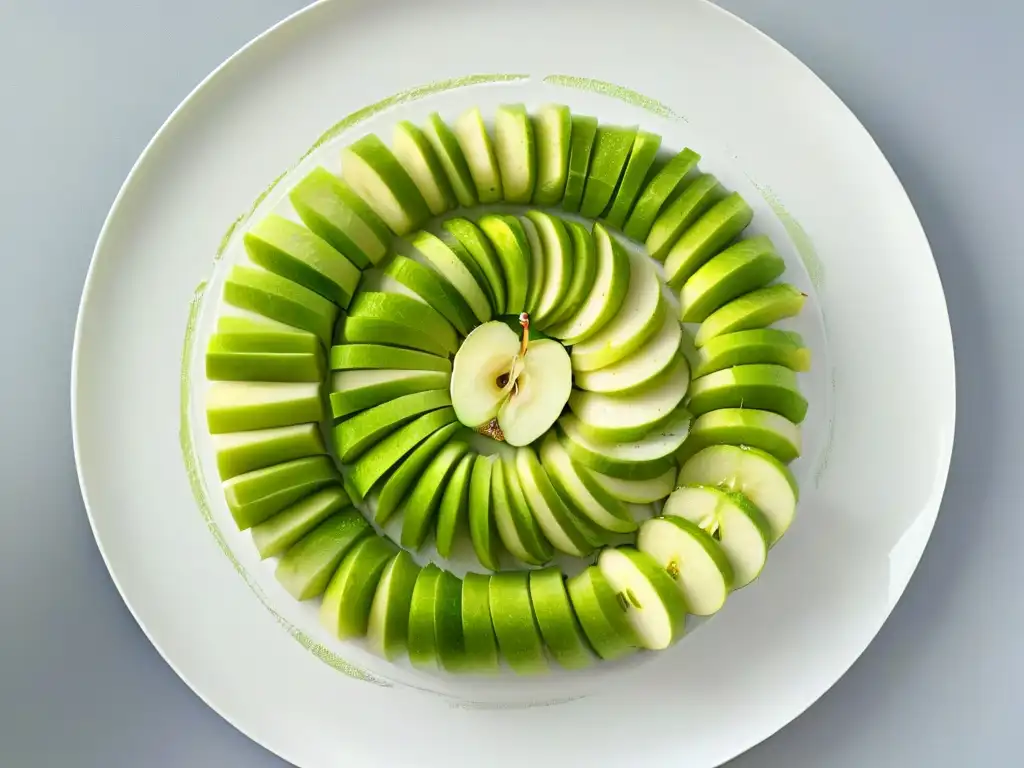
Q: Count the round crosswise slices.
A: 4